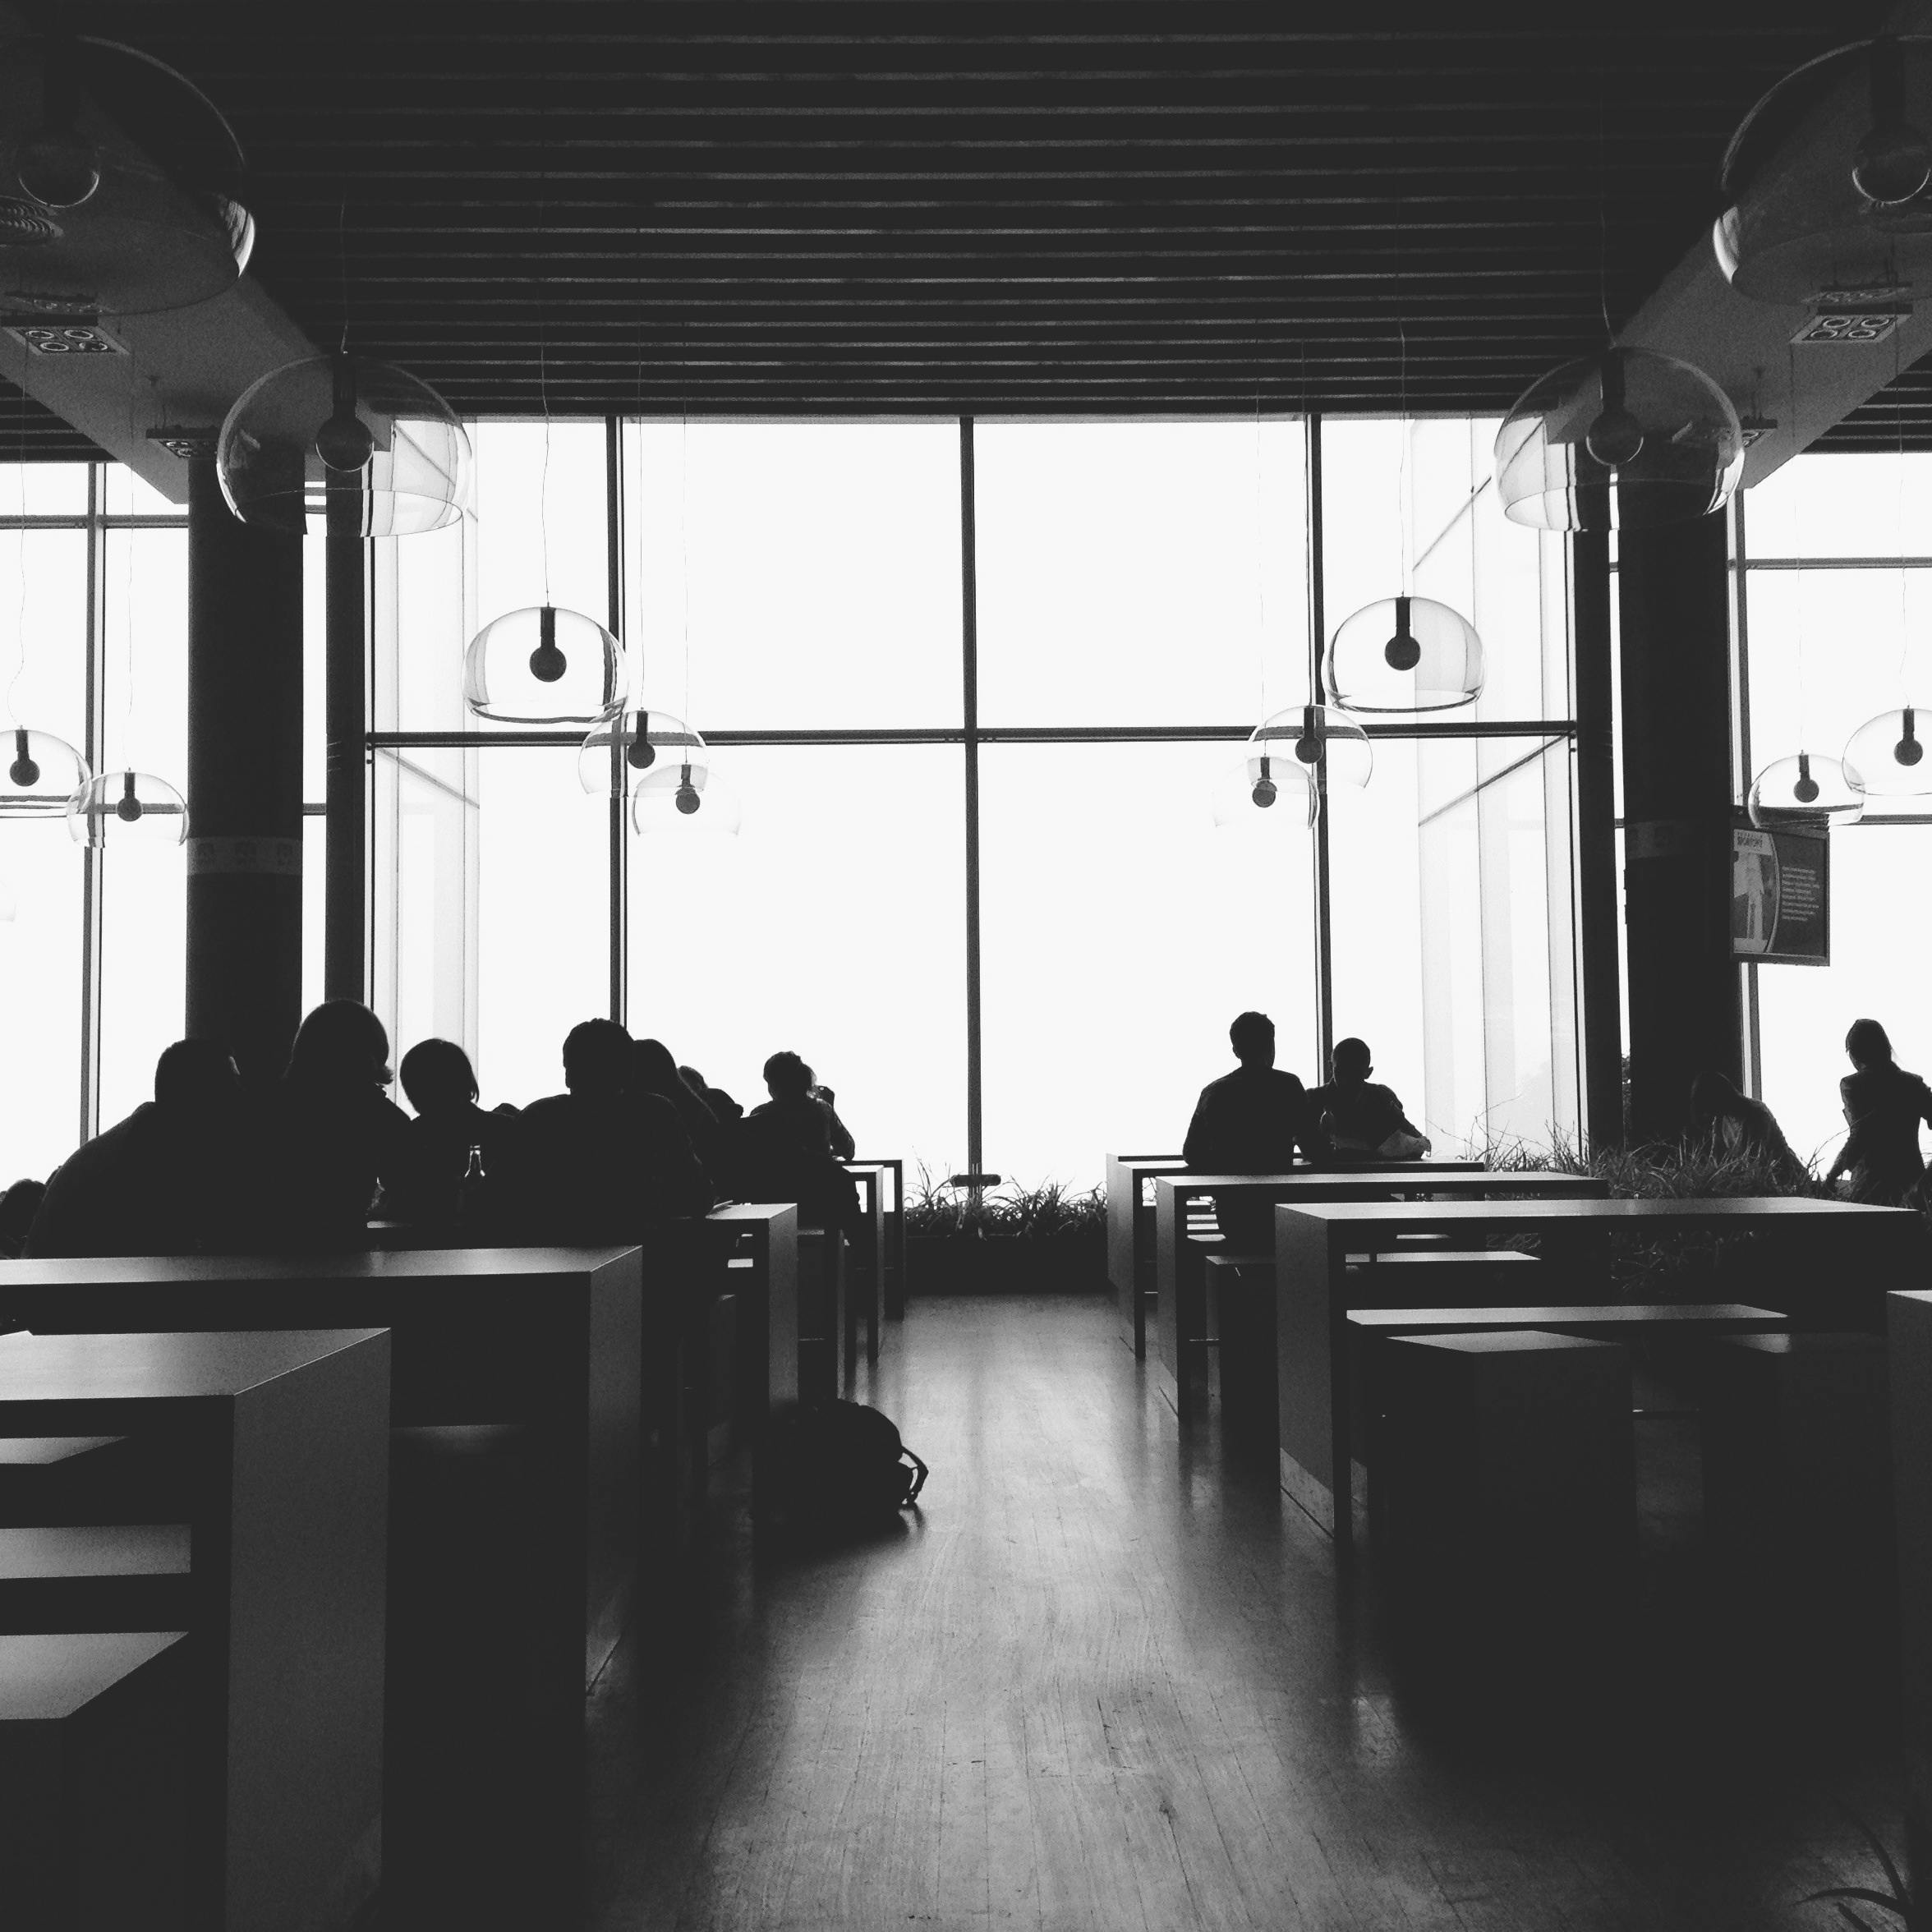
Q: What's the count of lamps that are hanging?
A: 14